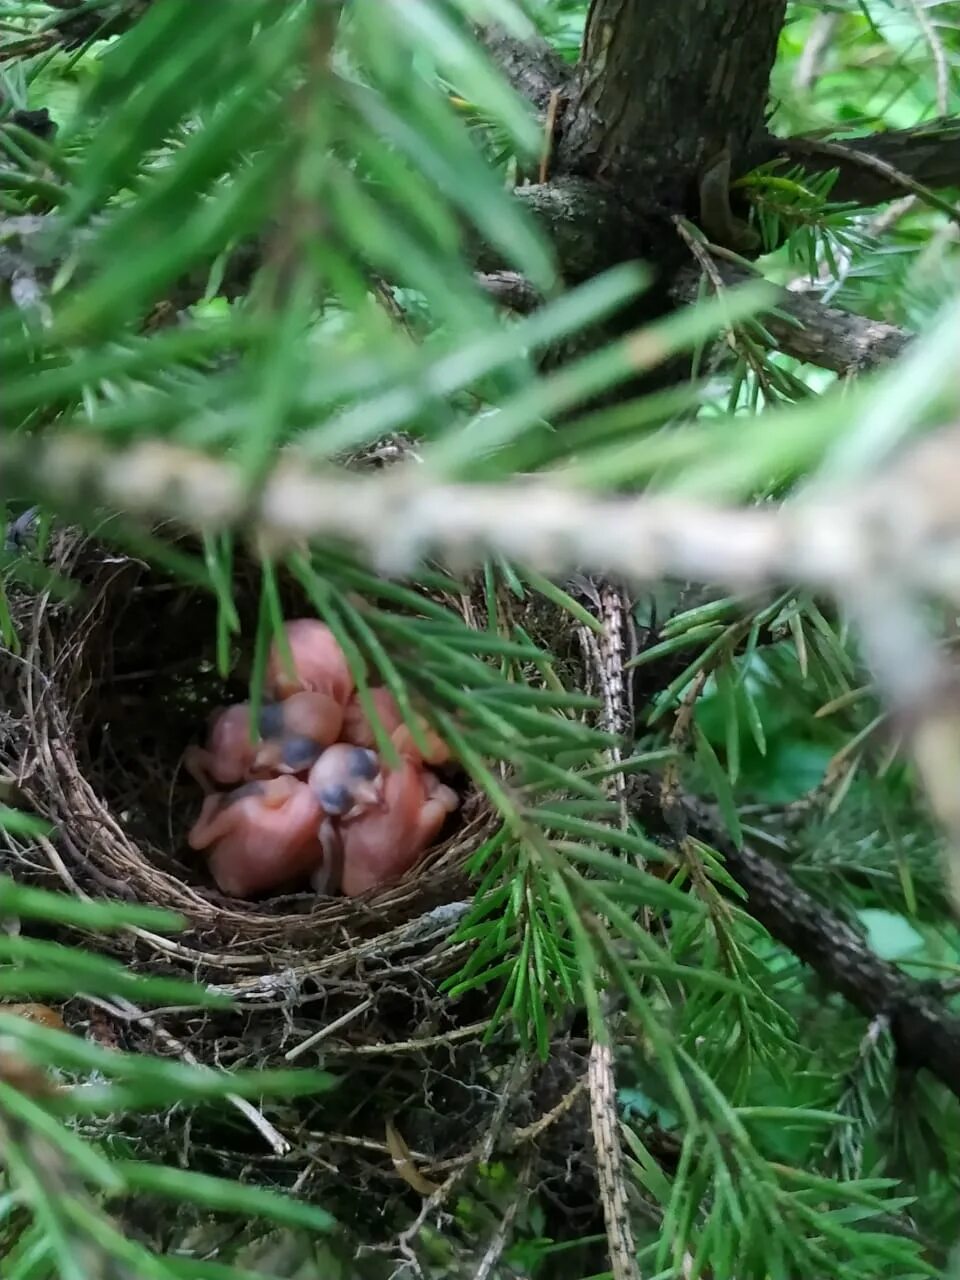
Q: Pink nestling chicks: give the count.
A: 5